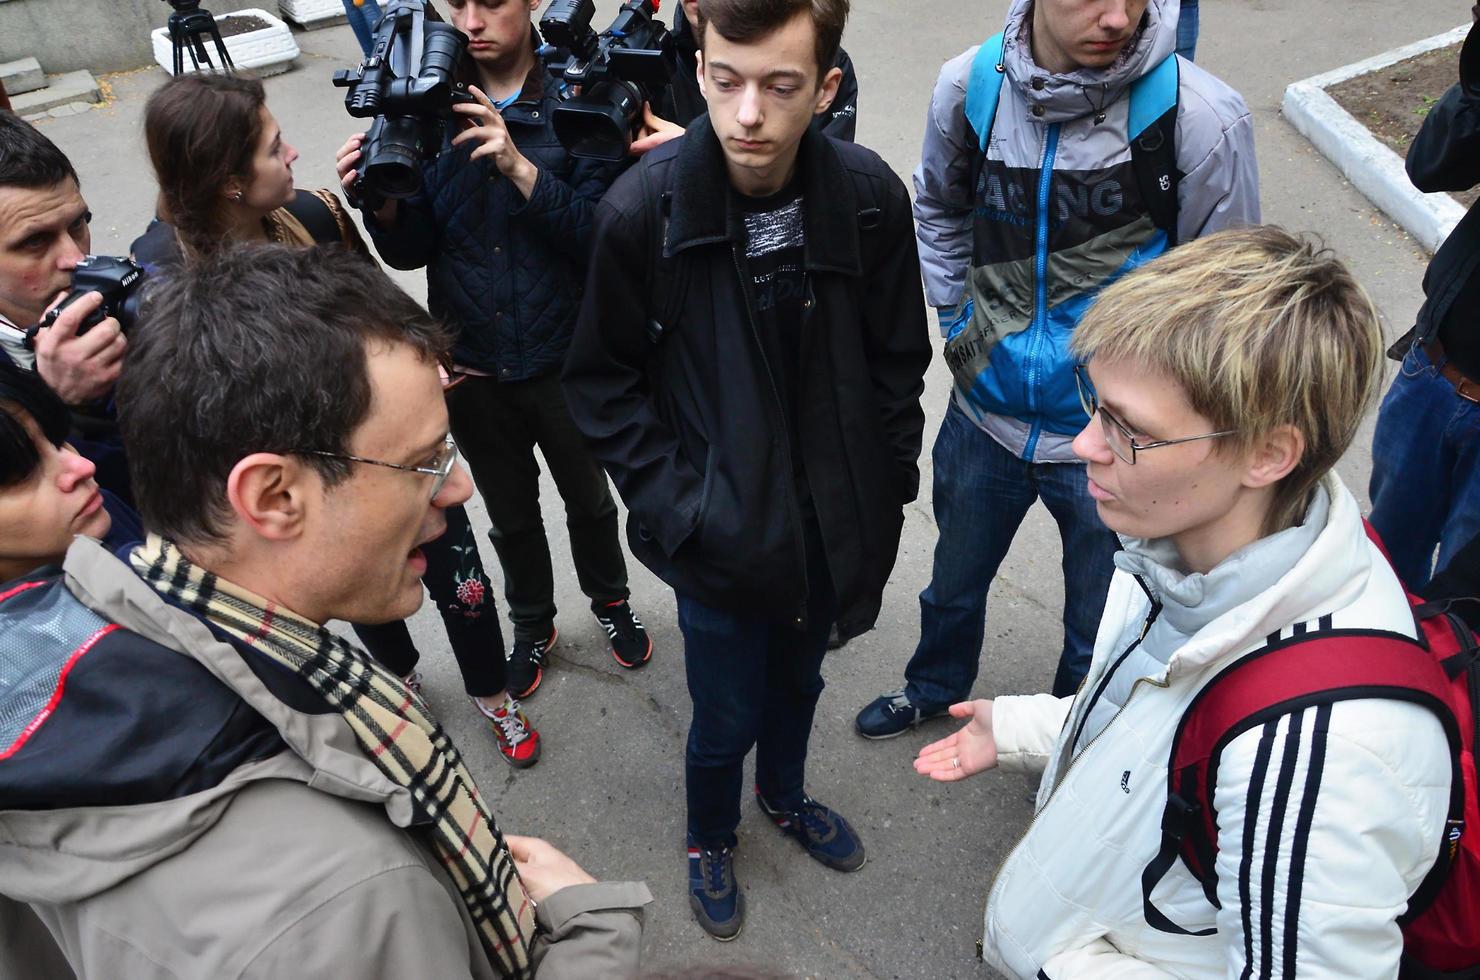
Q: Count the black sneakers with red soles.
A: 2